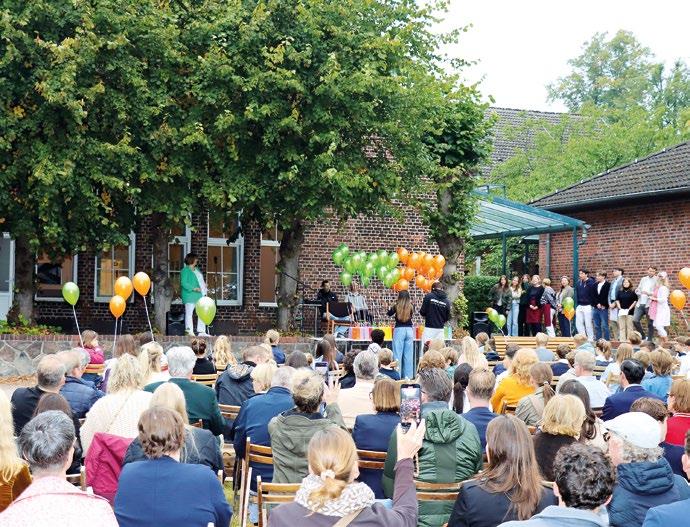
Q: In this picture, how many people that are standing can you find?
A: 15